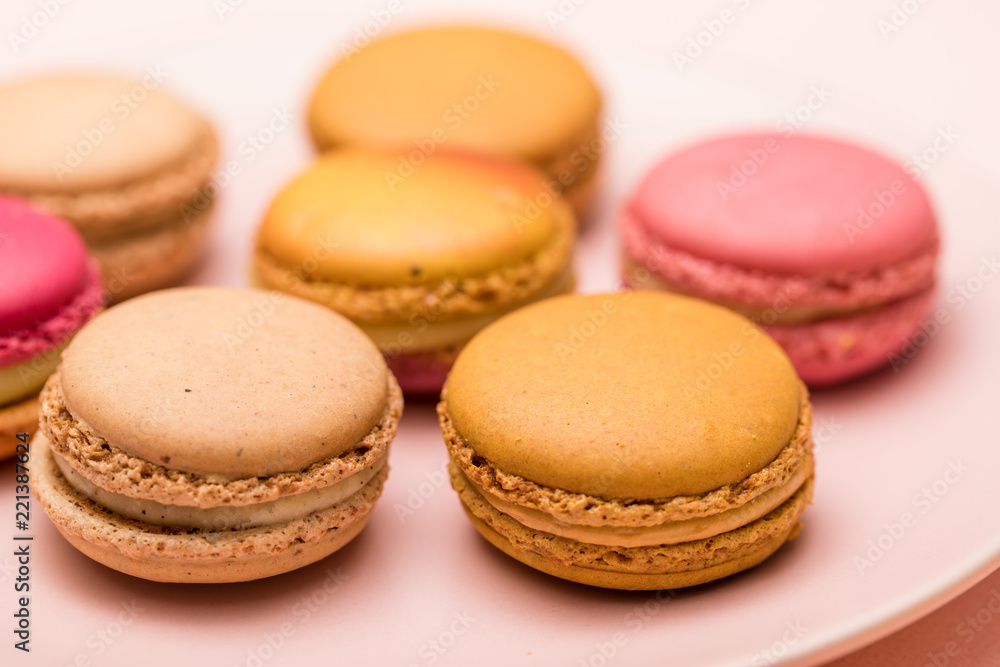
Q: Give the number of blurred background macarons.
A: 5